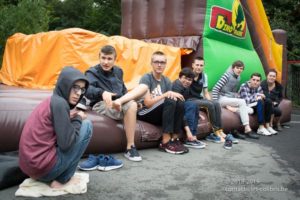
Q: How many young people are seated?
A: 8